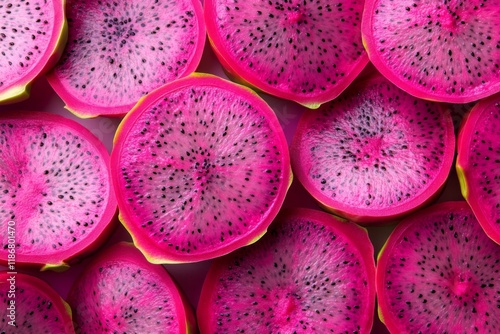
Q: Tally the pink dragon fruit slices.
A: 12